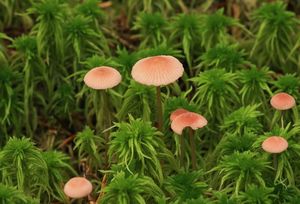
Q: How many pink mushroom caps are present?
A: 7